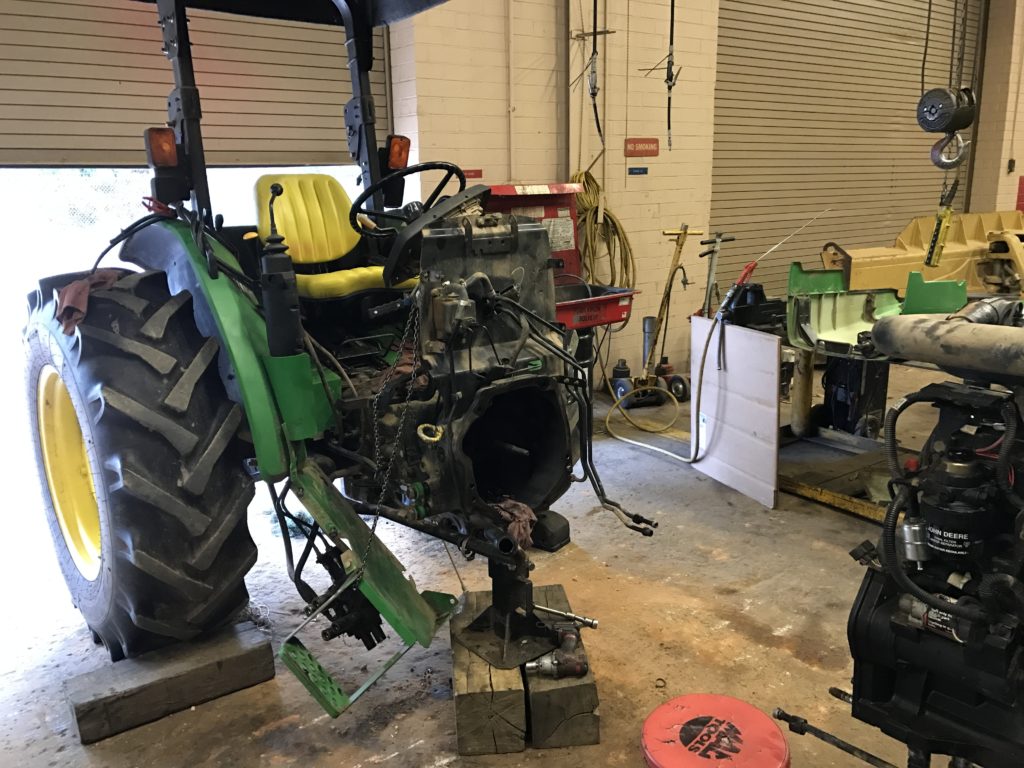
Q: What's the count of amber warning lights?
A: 2